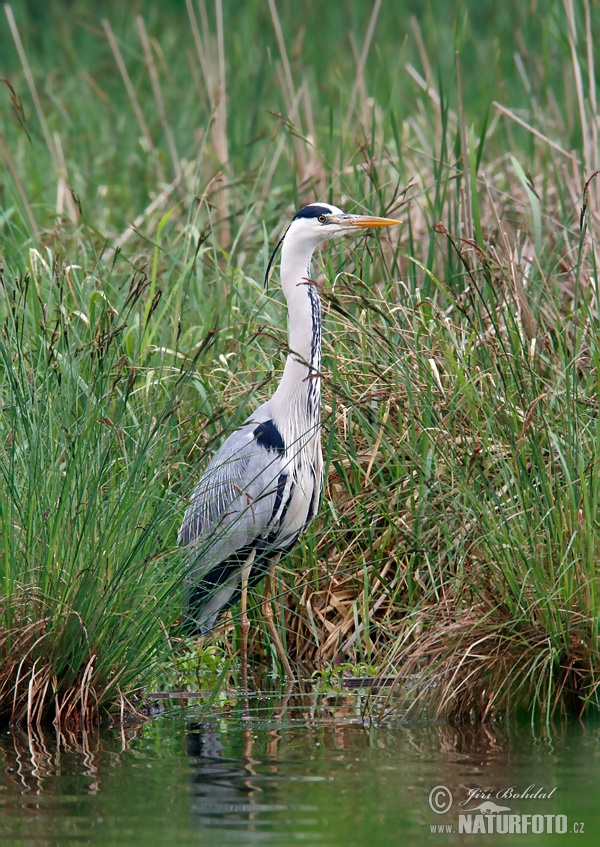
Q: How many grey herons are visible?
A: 1